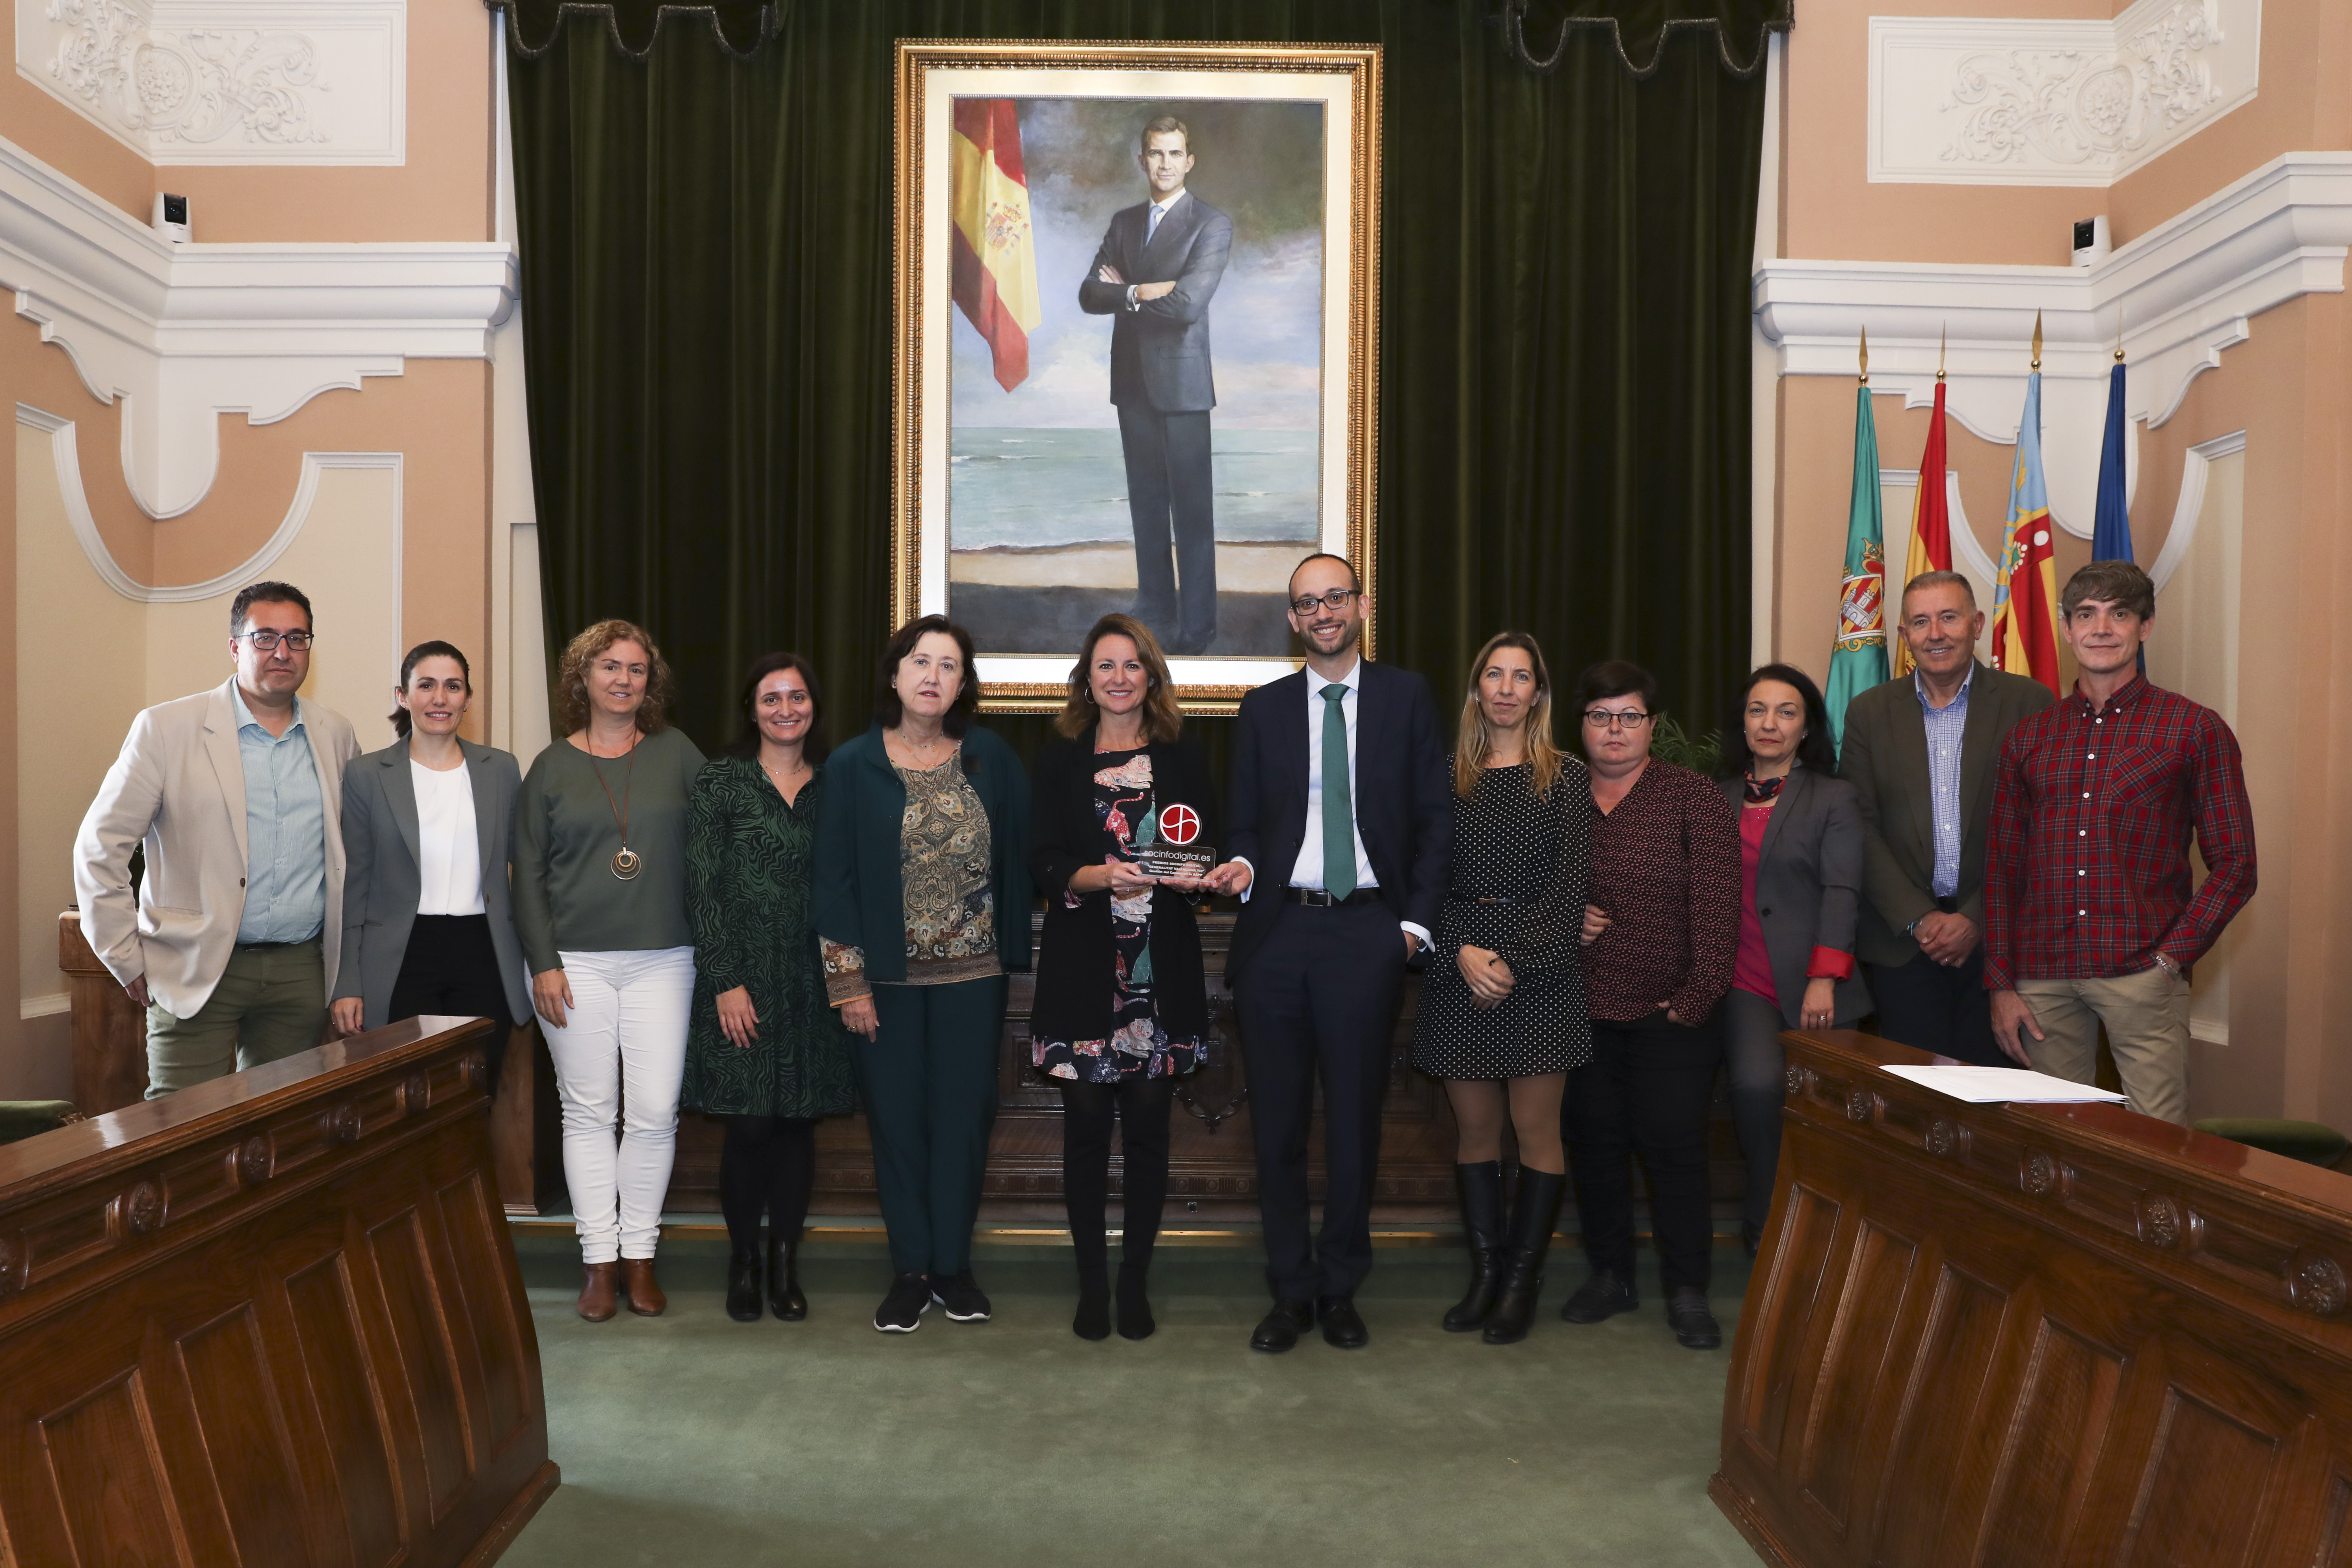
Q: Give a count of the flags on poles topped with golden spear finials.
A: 4